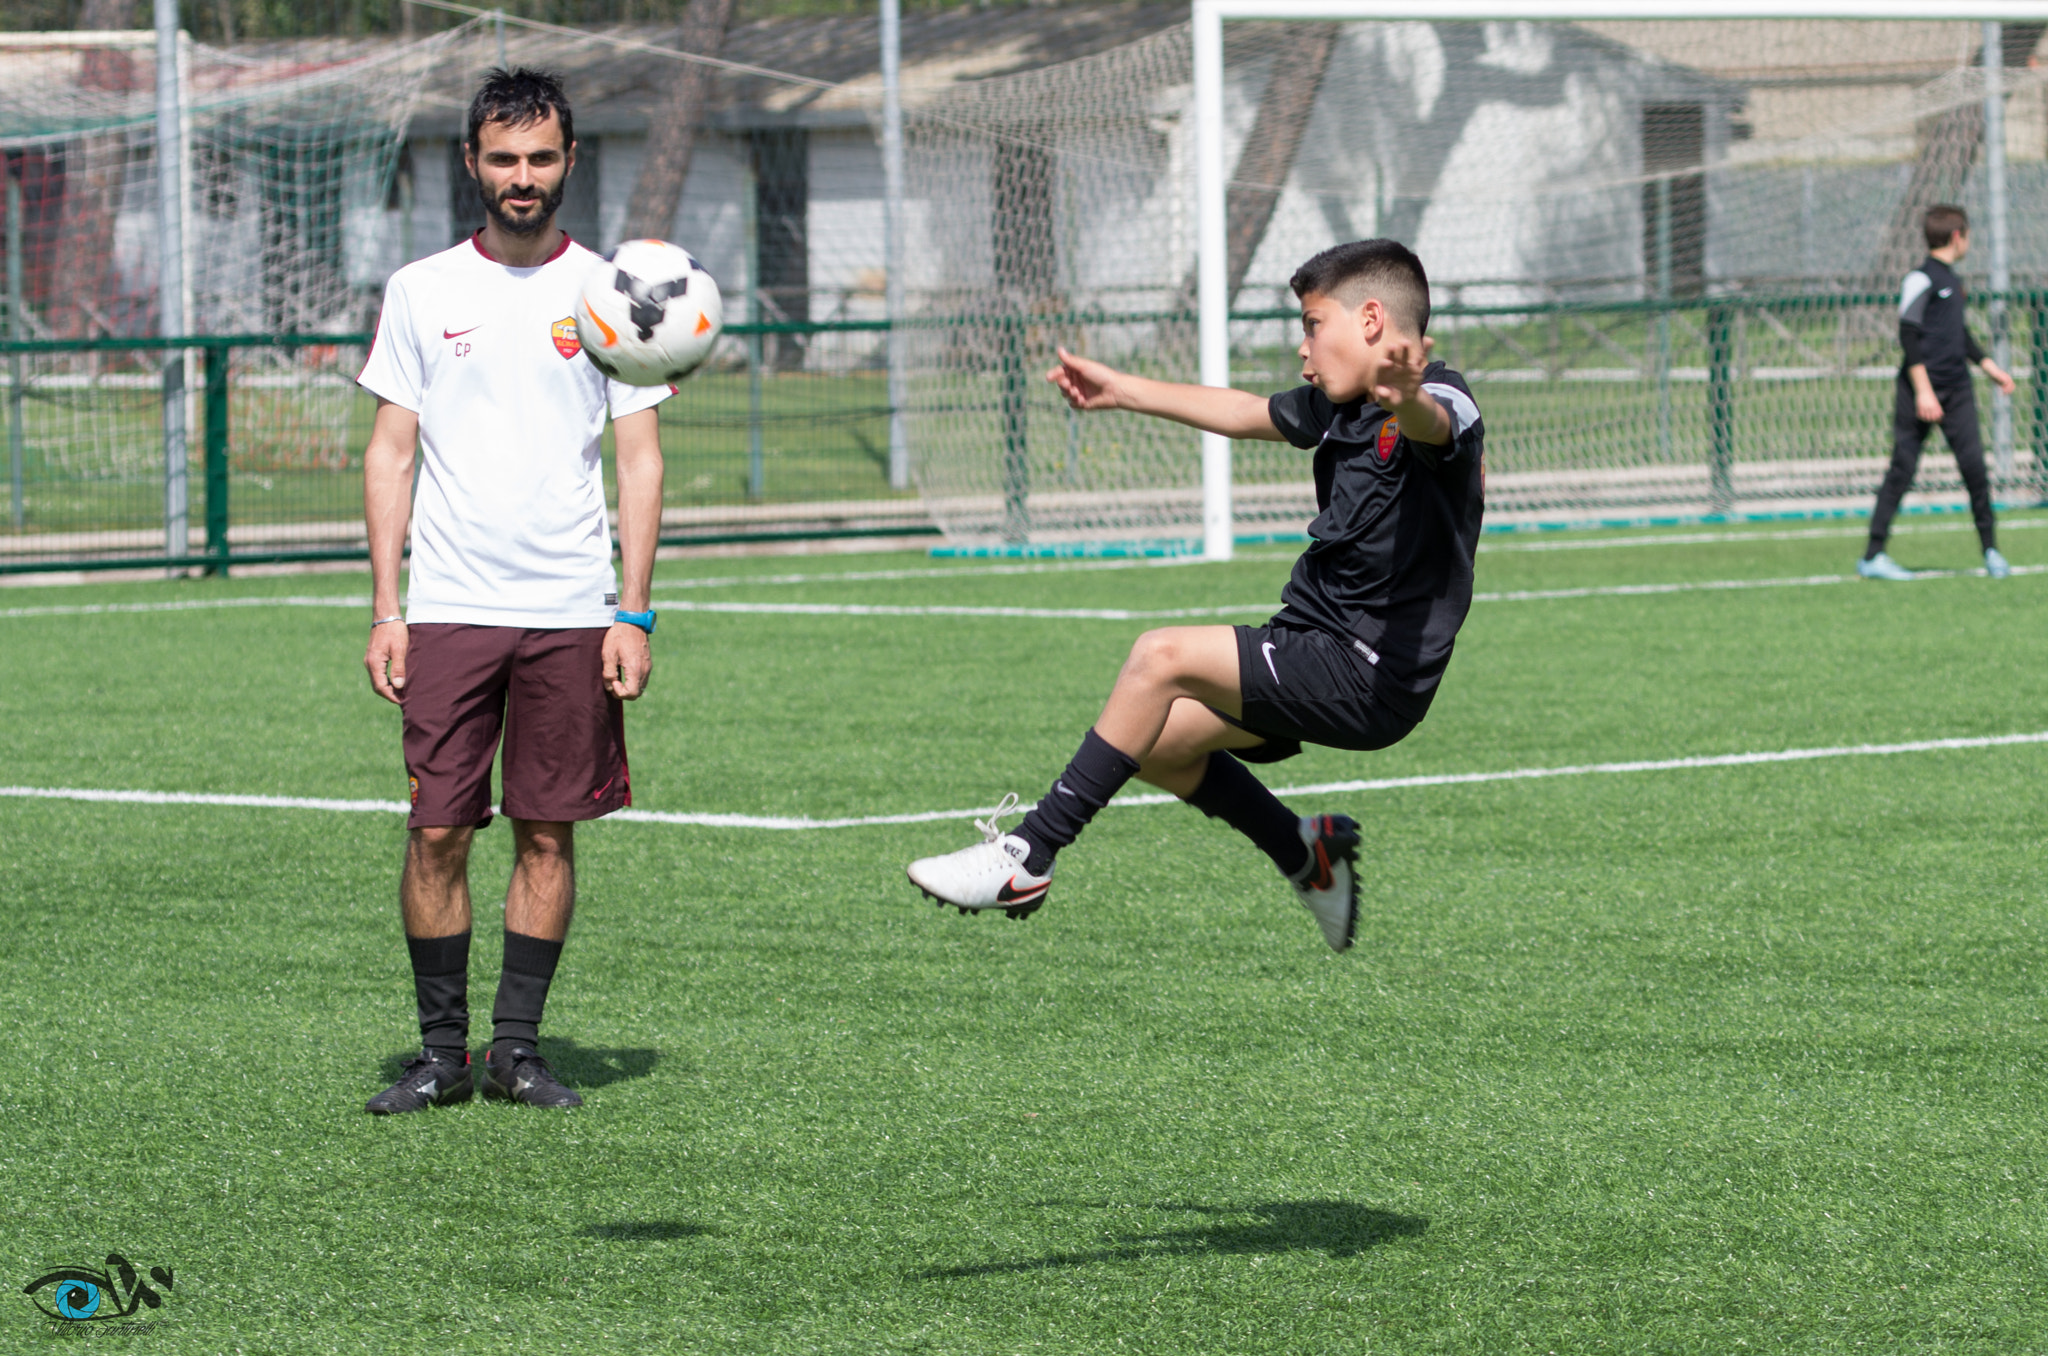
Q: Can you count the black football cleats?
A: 2